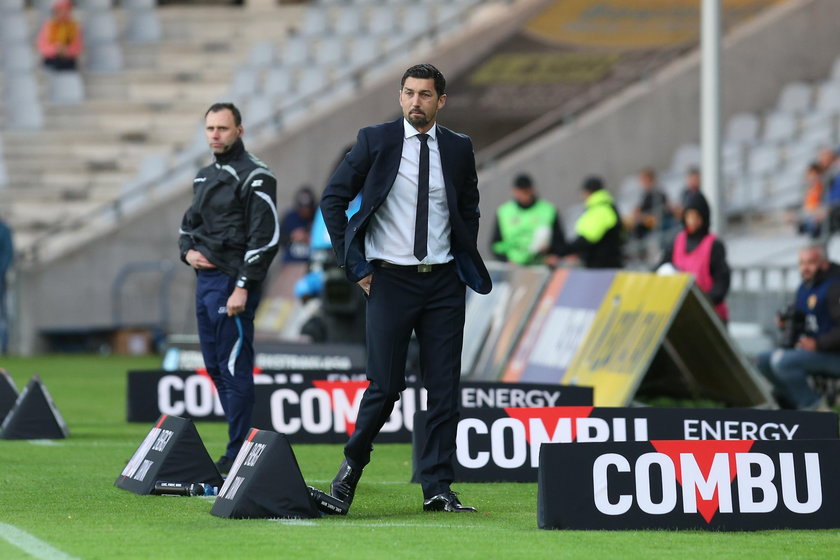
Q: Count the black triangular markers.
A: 4